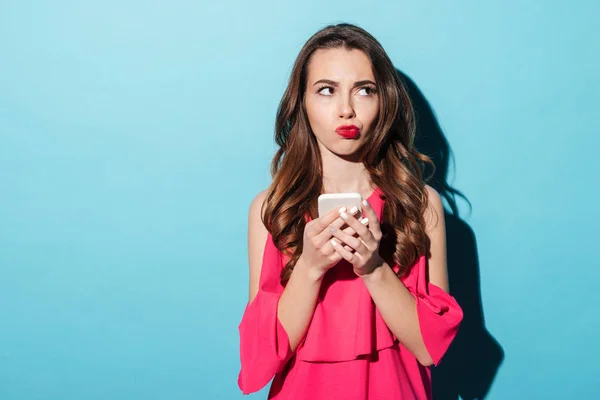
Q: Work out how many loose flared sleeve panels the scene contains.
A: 2